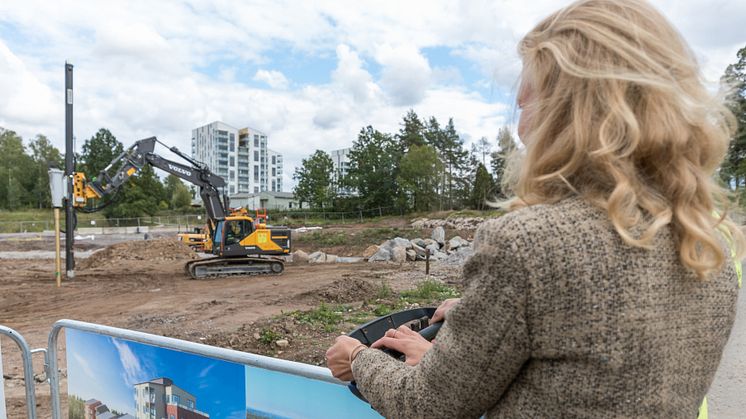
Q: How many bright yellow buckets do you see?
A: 0